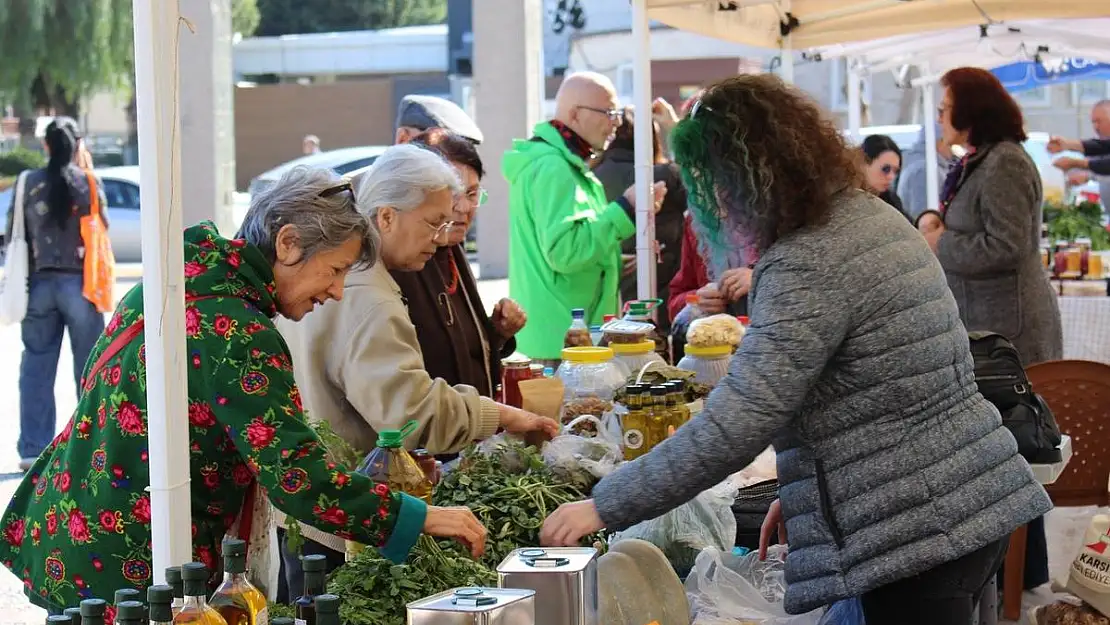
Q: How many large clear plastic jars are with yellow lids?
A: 3